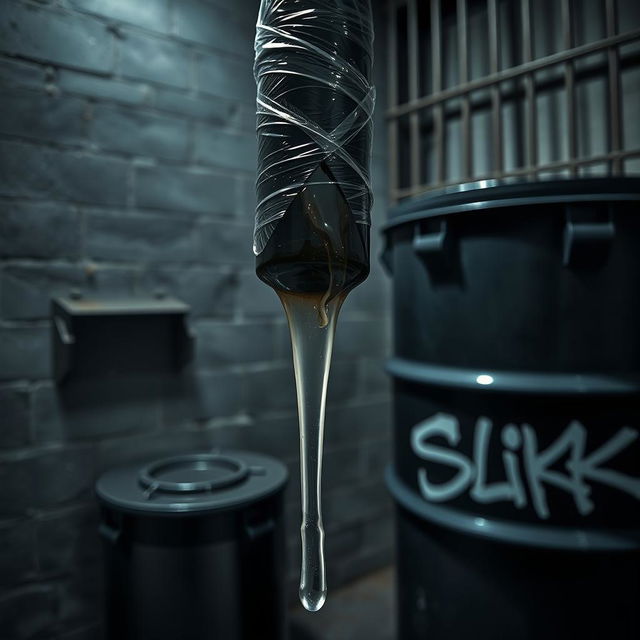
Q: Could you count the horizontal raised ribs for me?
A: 2